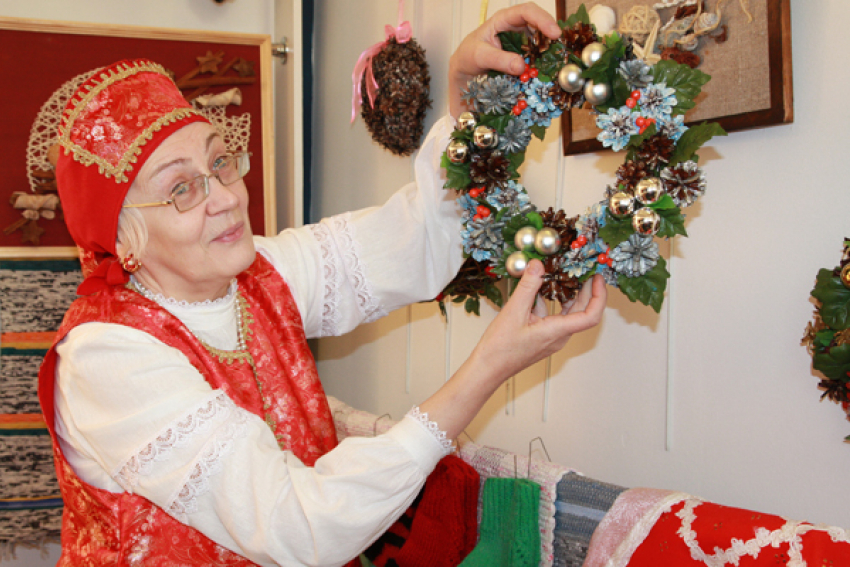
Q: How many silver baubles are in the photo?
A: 12